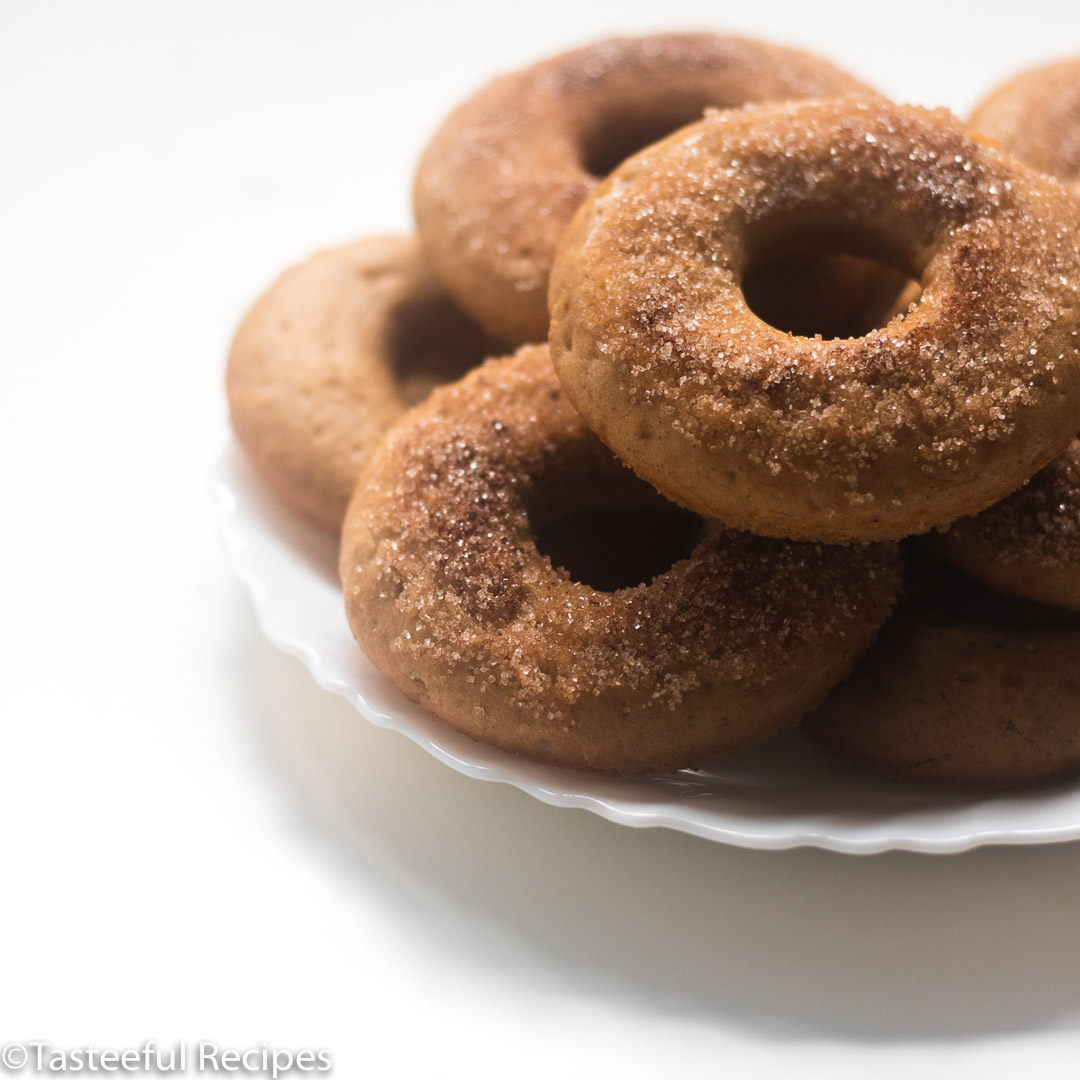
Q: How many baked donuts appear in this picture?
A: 7